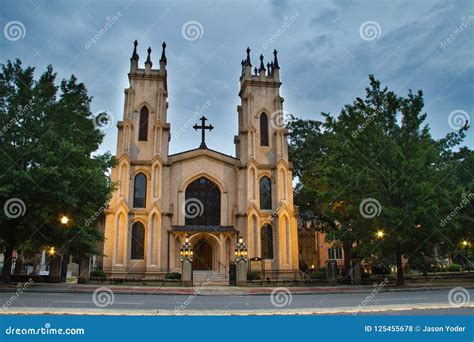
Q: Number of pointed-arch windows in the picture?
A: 7